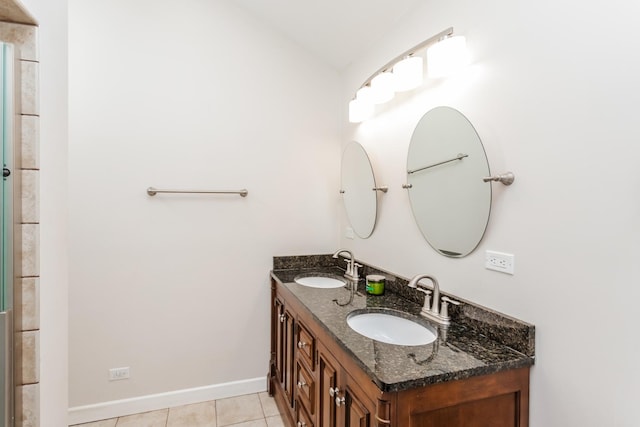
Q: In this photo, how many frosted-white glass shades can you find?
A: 5